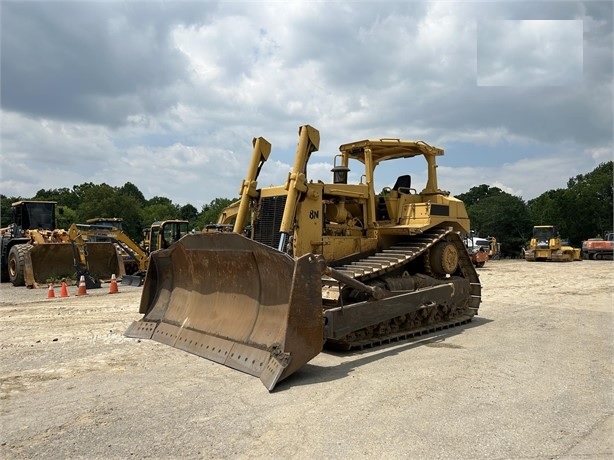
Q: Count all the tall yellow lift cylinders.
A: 2